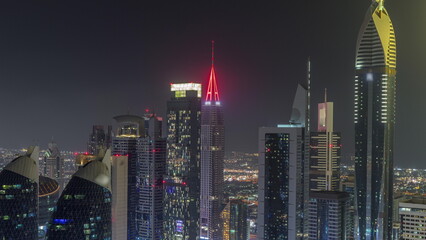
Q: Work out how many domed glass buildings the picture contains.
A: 2